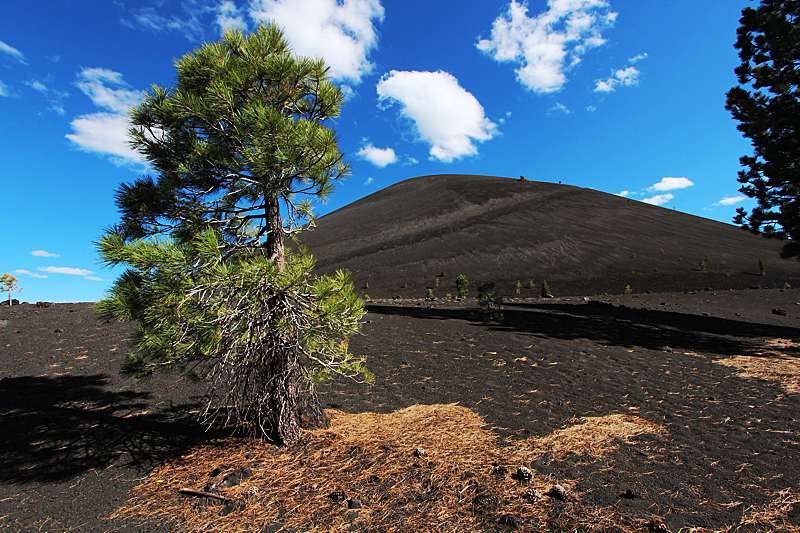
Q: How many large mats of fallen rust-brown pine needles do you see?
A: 2